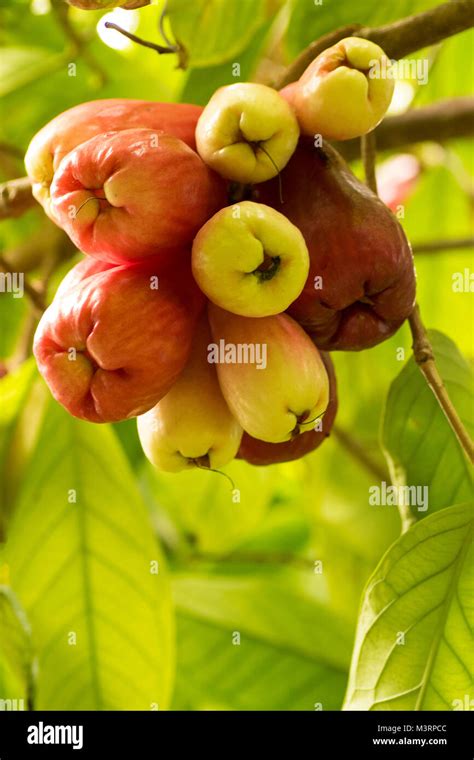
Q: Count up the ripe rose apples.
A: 5